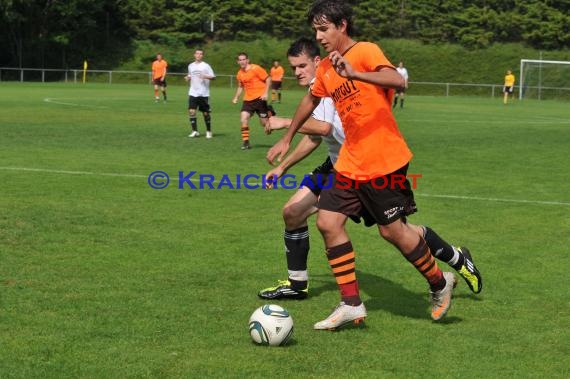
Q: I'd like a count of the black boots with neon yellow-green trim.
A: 2